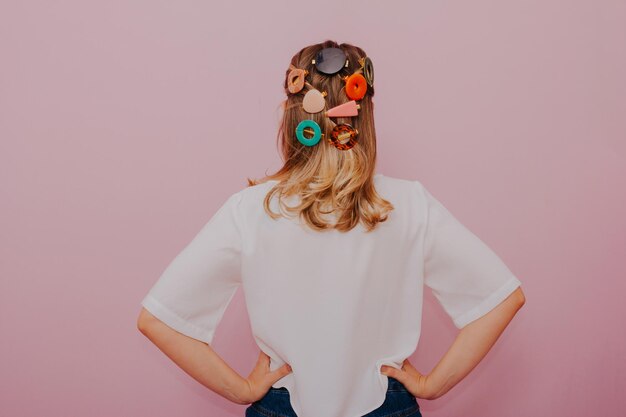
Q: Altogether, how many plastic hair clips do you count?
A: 8